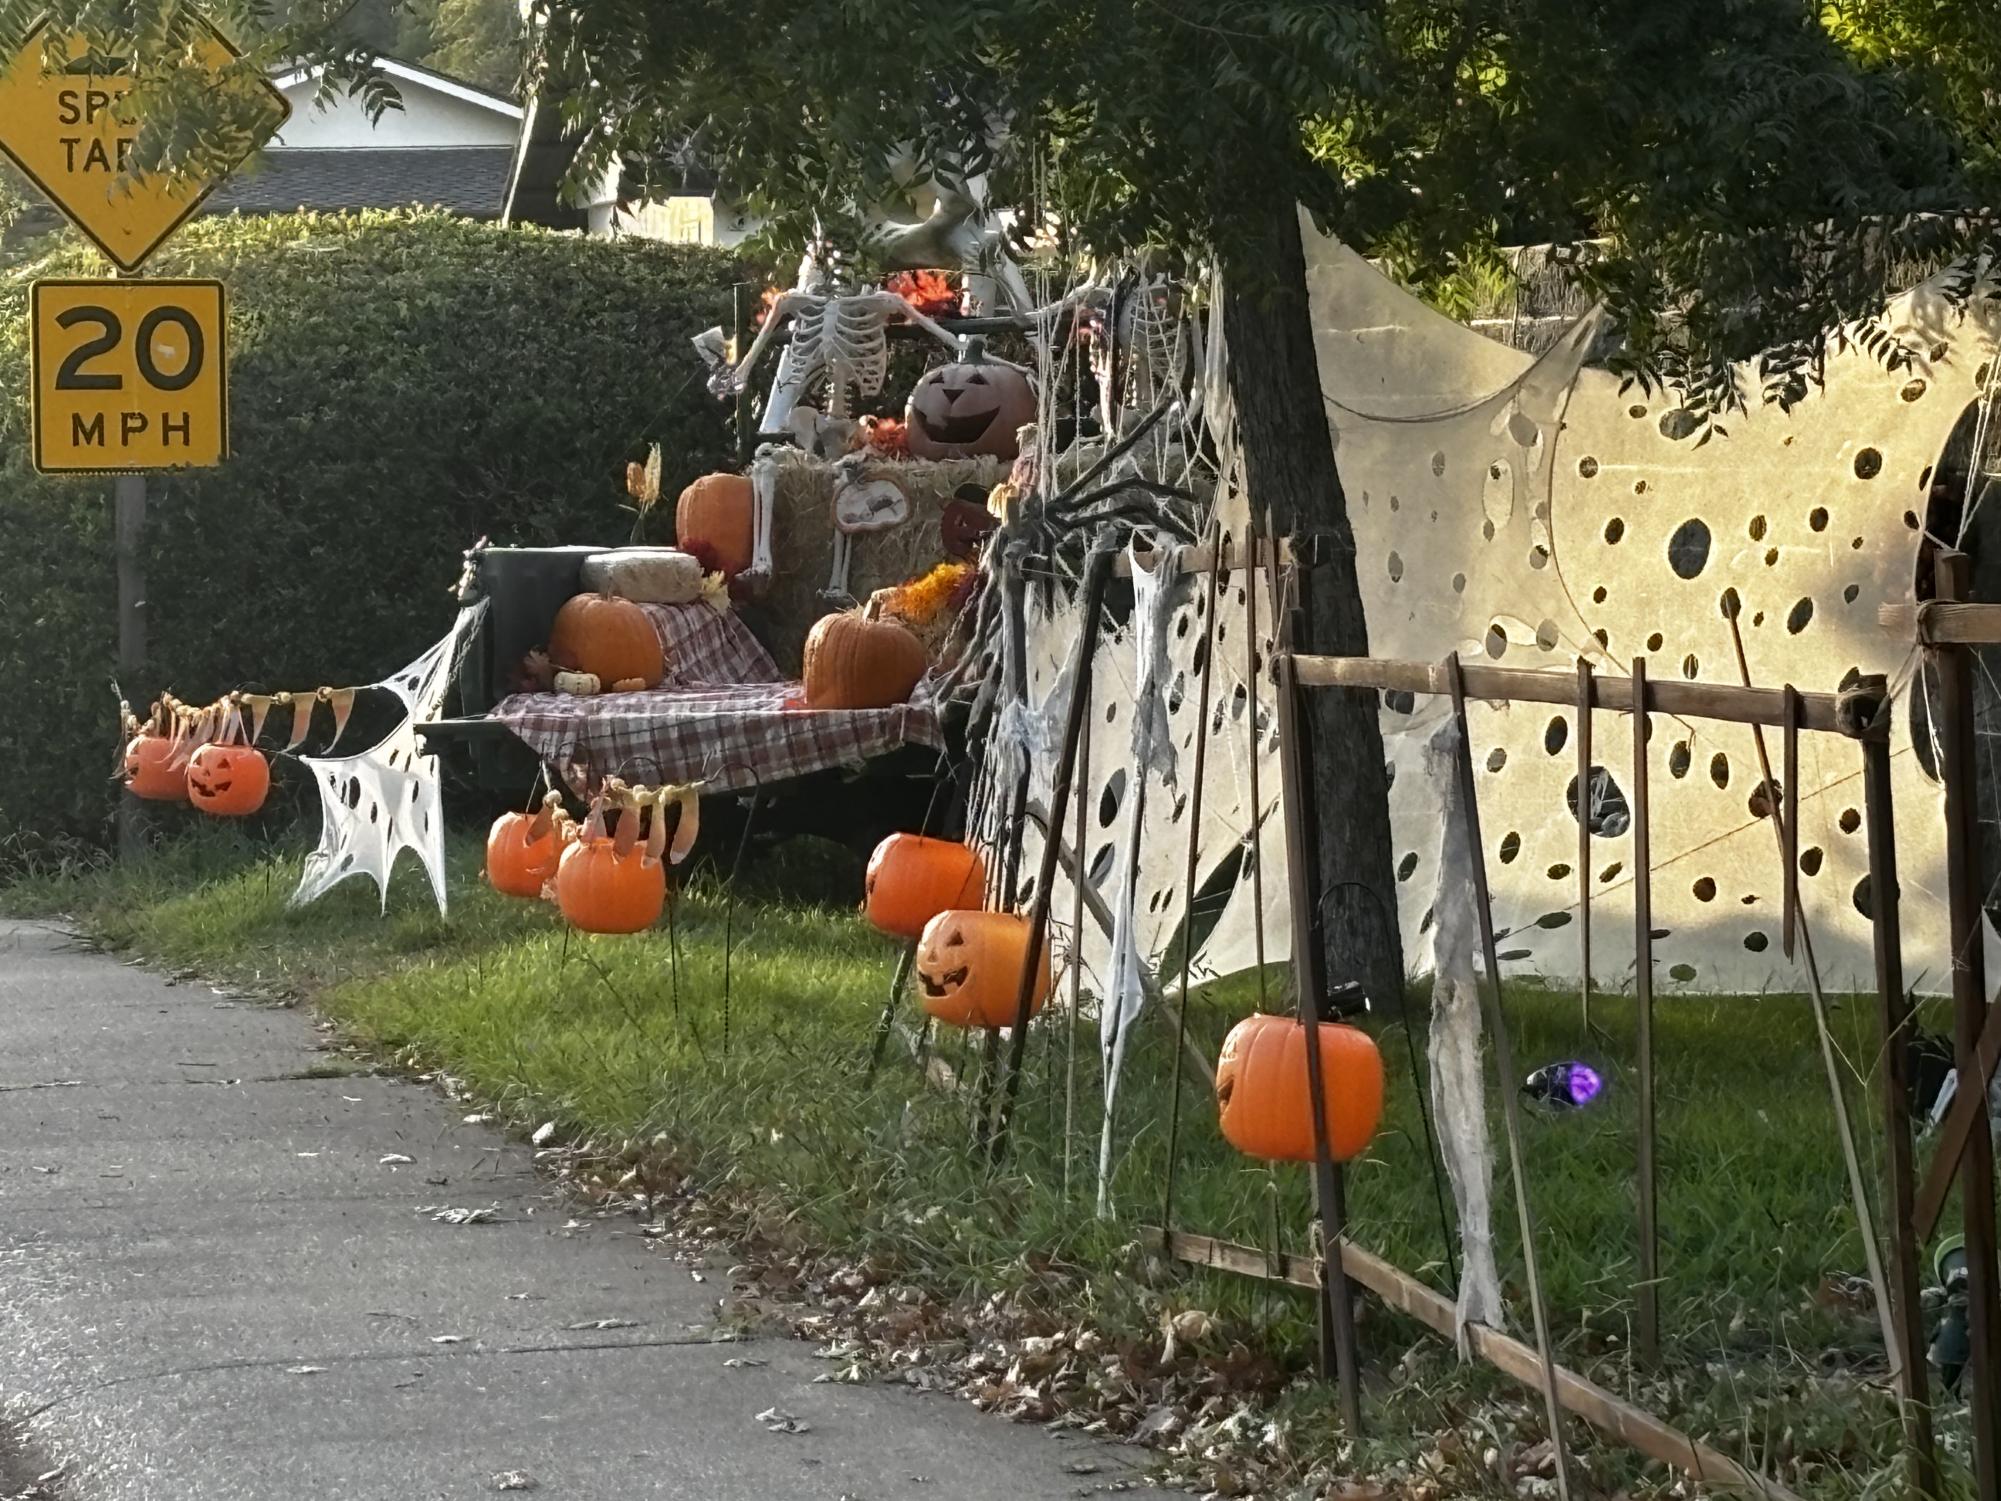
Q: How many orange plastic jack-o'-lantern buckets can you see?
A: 7